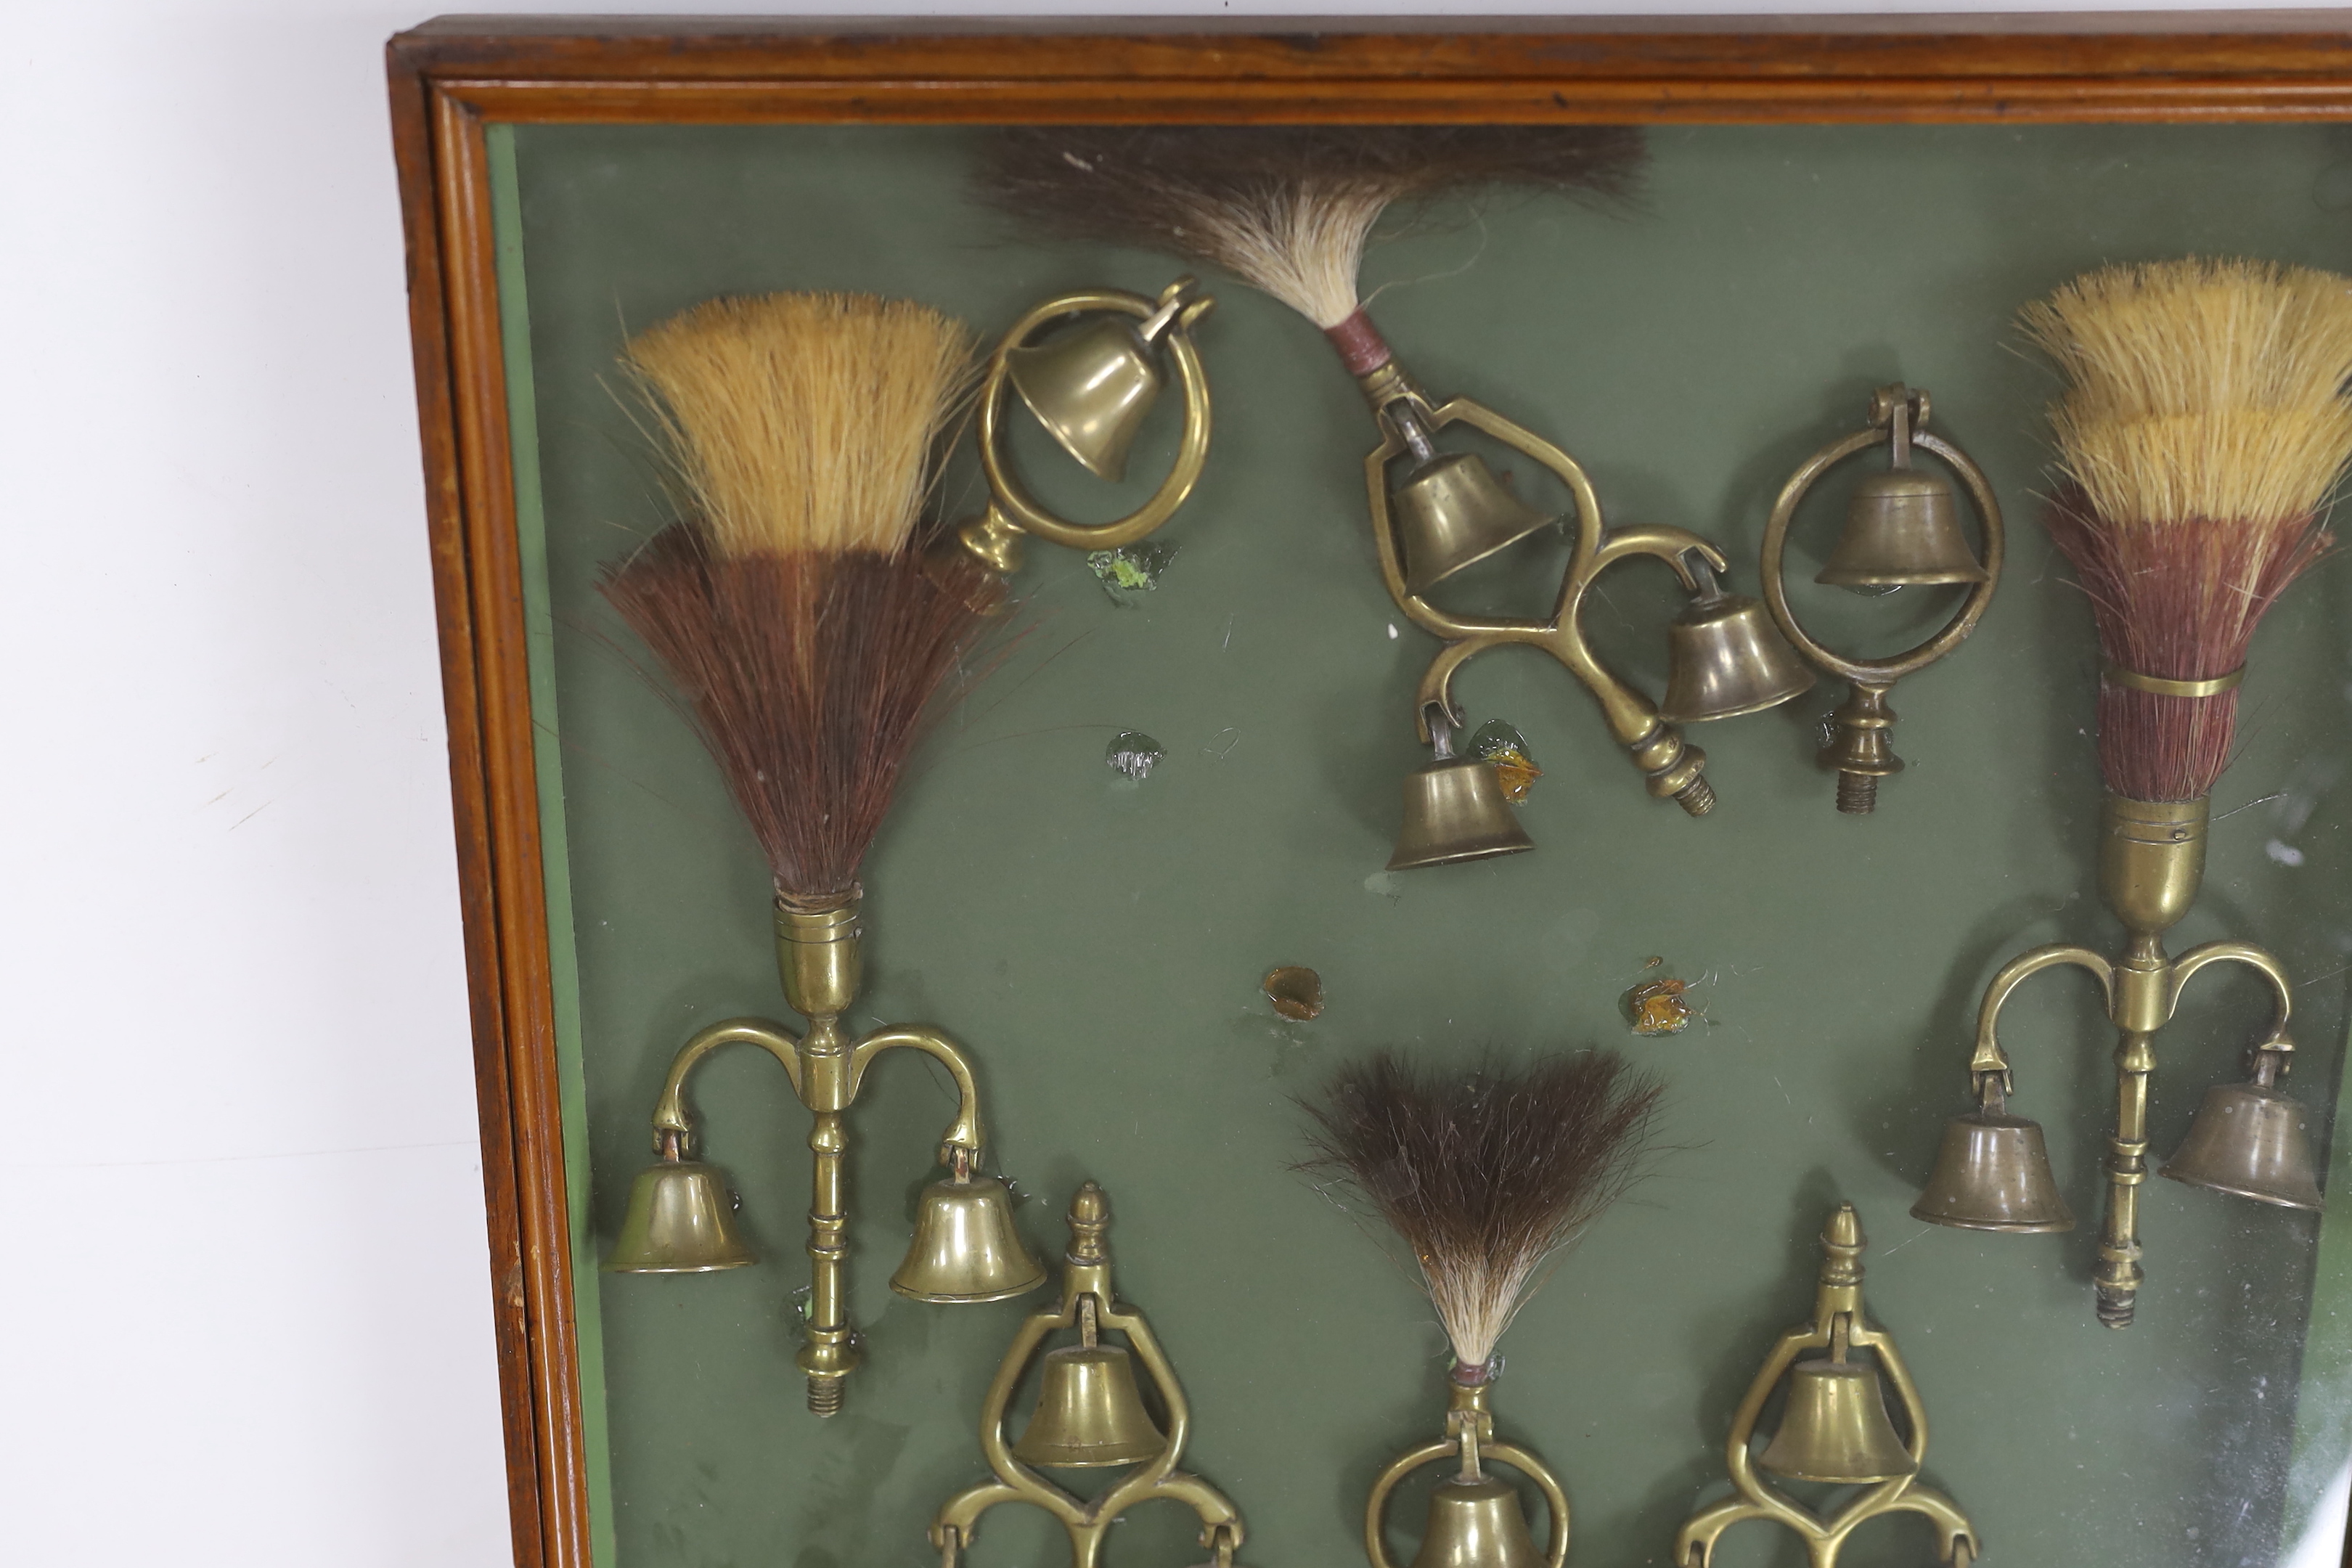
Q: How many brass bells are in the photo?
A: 12